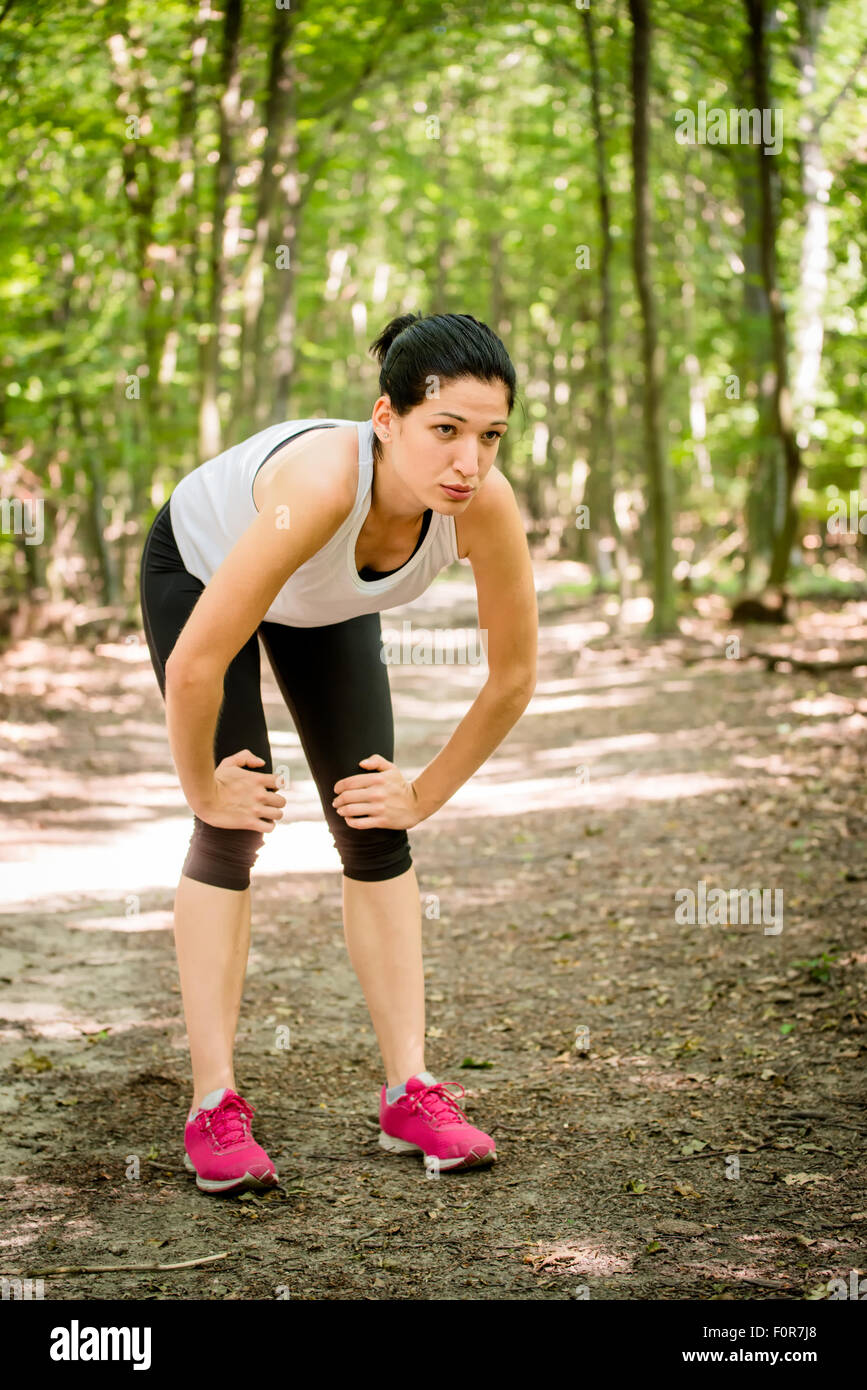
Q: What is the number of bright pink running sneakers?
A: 2